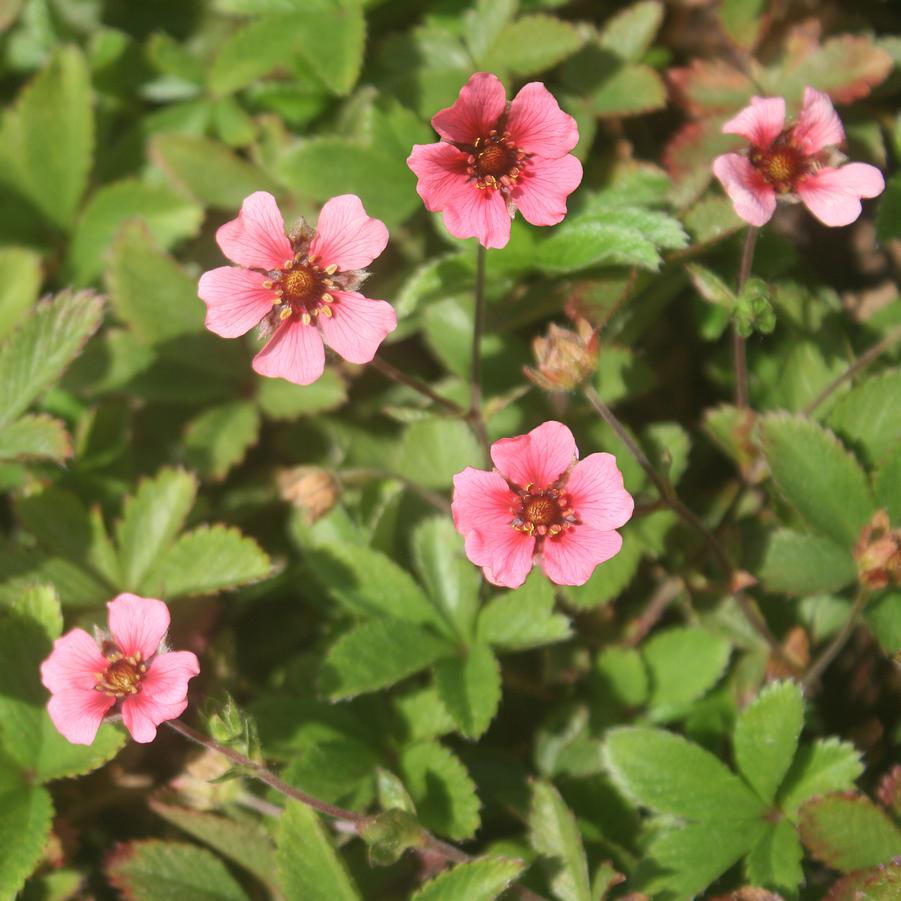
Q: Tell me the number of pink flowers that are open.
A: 5